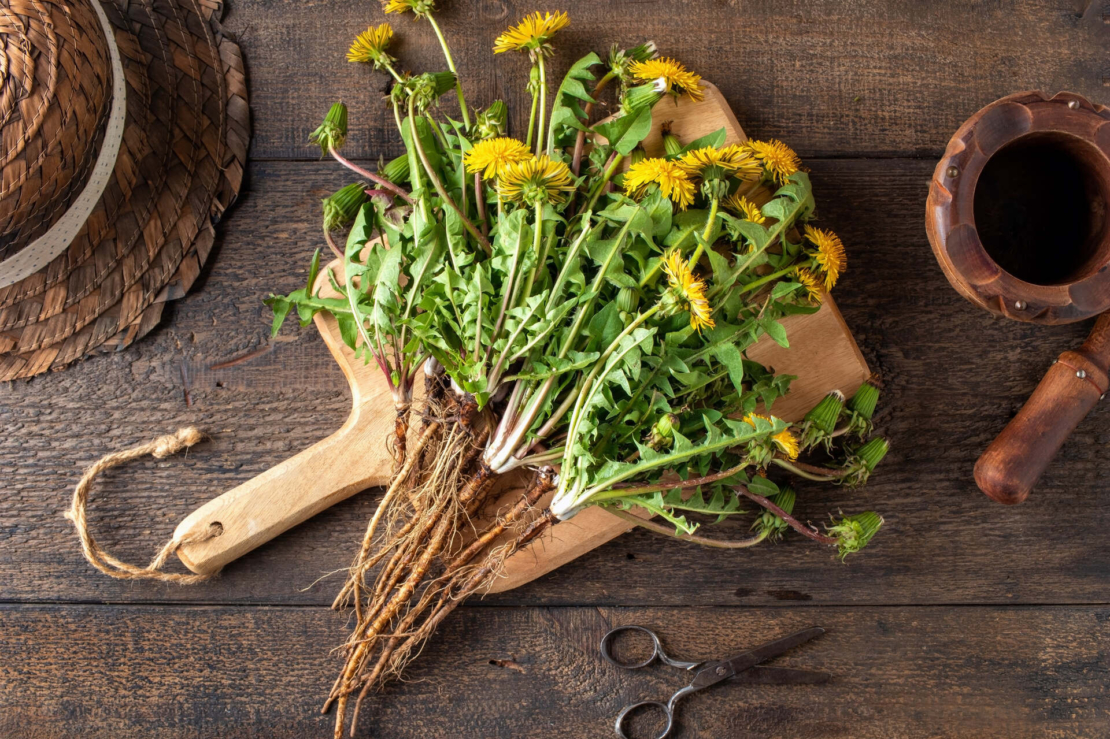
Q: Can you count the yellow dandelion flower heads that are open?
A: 14